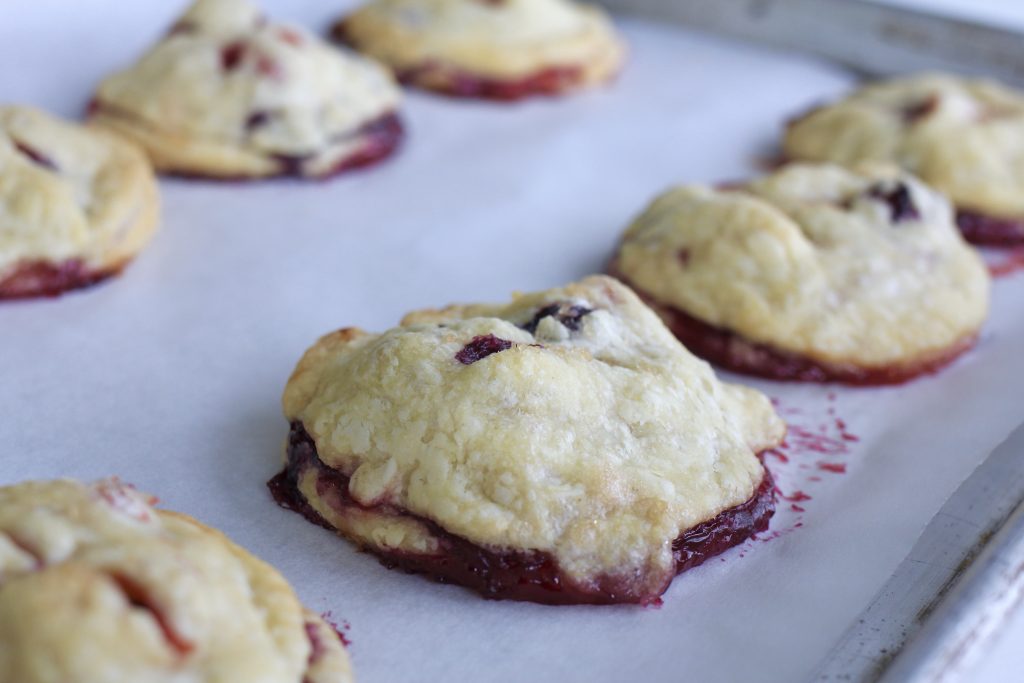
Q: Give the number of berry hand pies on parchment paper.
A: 7